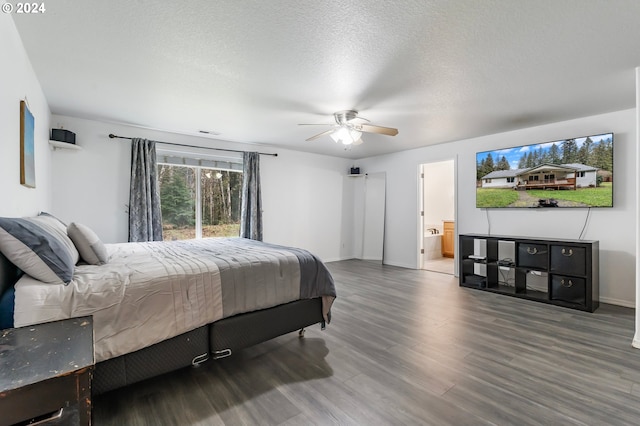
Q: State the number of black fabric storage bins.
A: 3